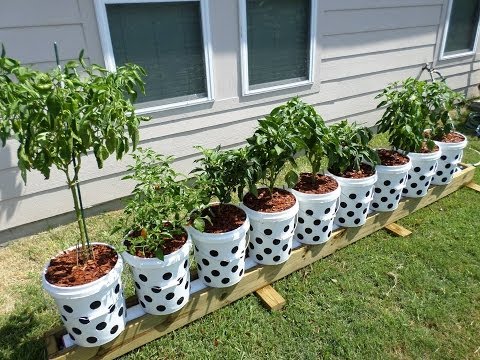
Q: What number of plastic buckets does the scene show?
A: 9